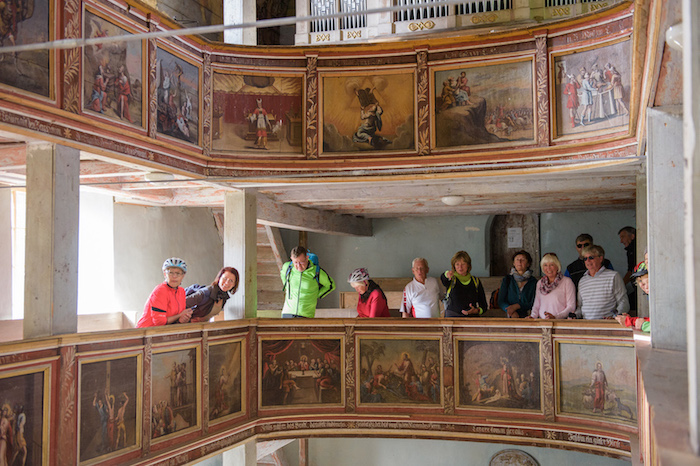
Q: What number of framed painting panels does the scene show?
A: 15